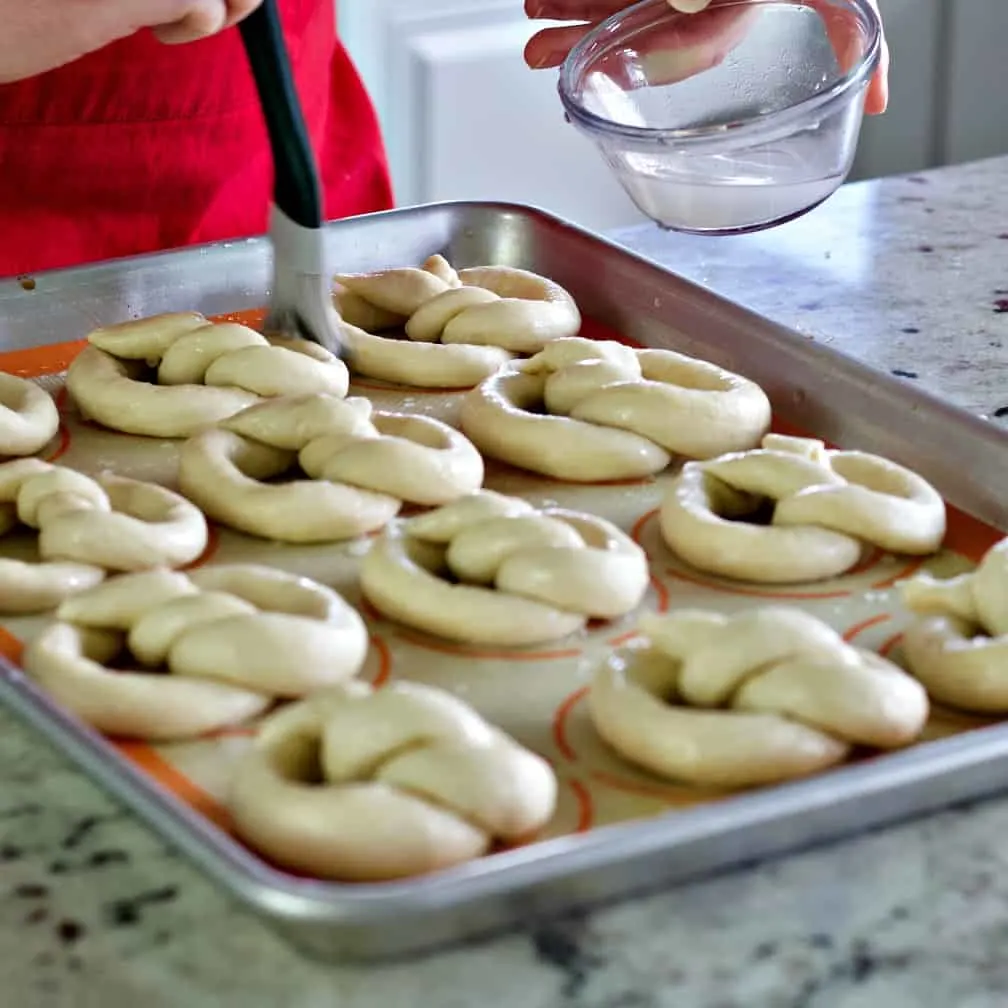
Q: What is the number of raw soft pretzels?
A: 12